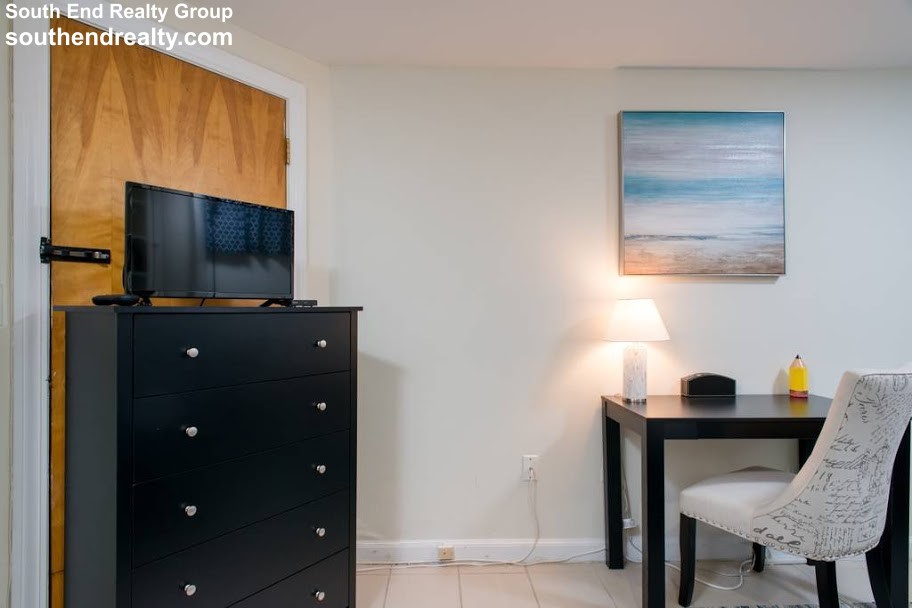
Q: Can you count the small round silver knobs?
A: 9